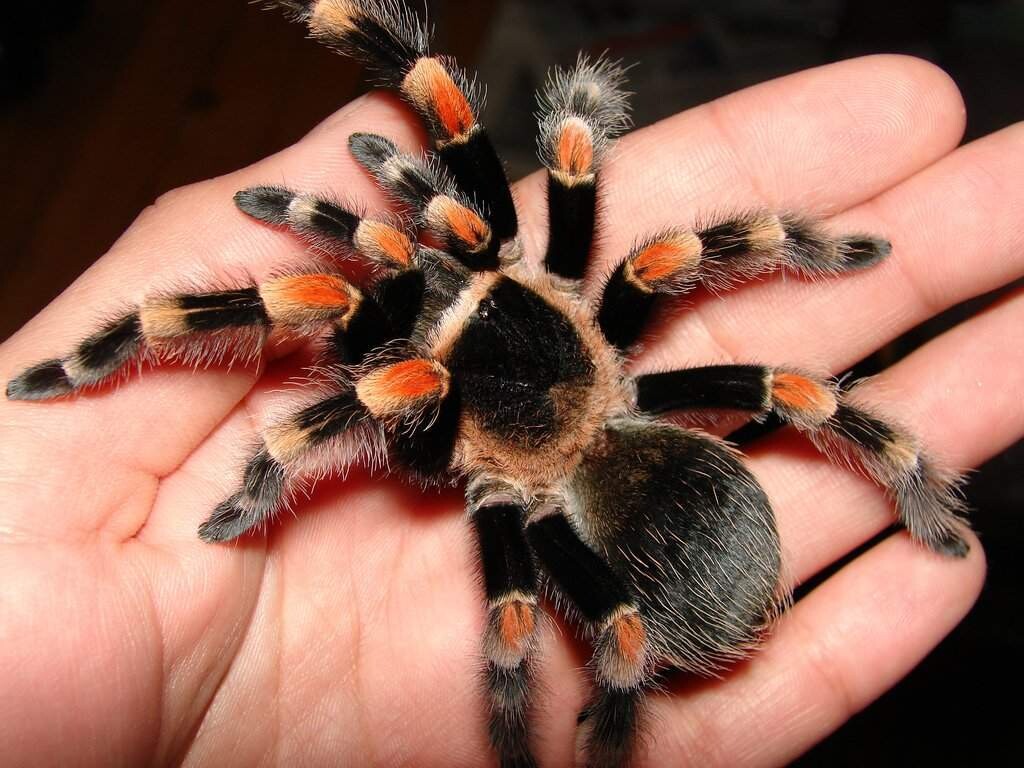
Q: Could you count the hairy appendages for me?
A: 10